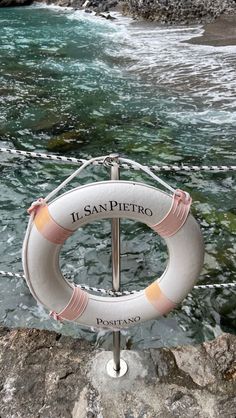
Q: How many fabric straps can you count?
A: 4